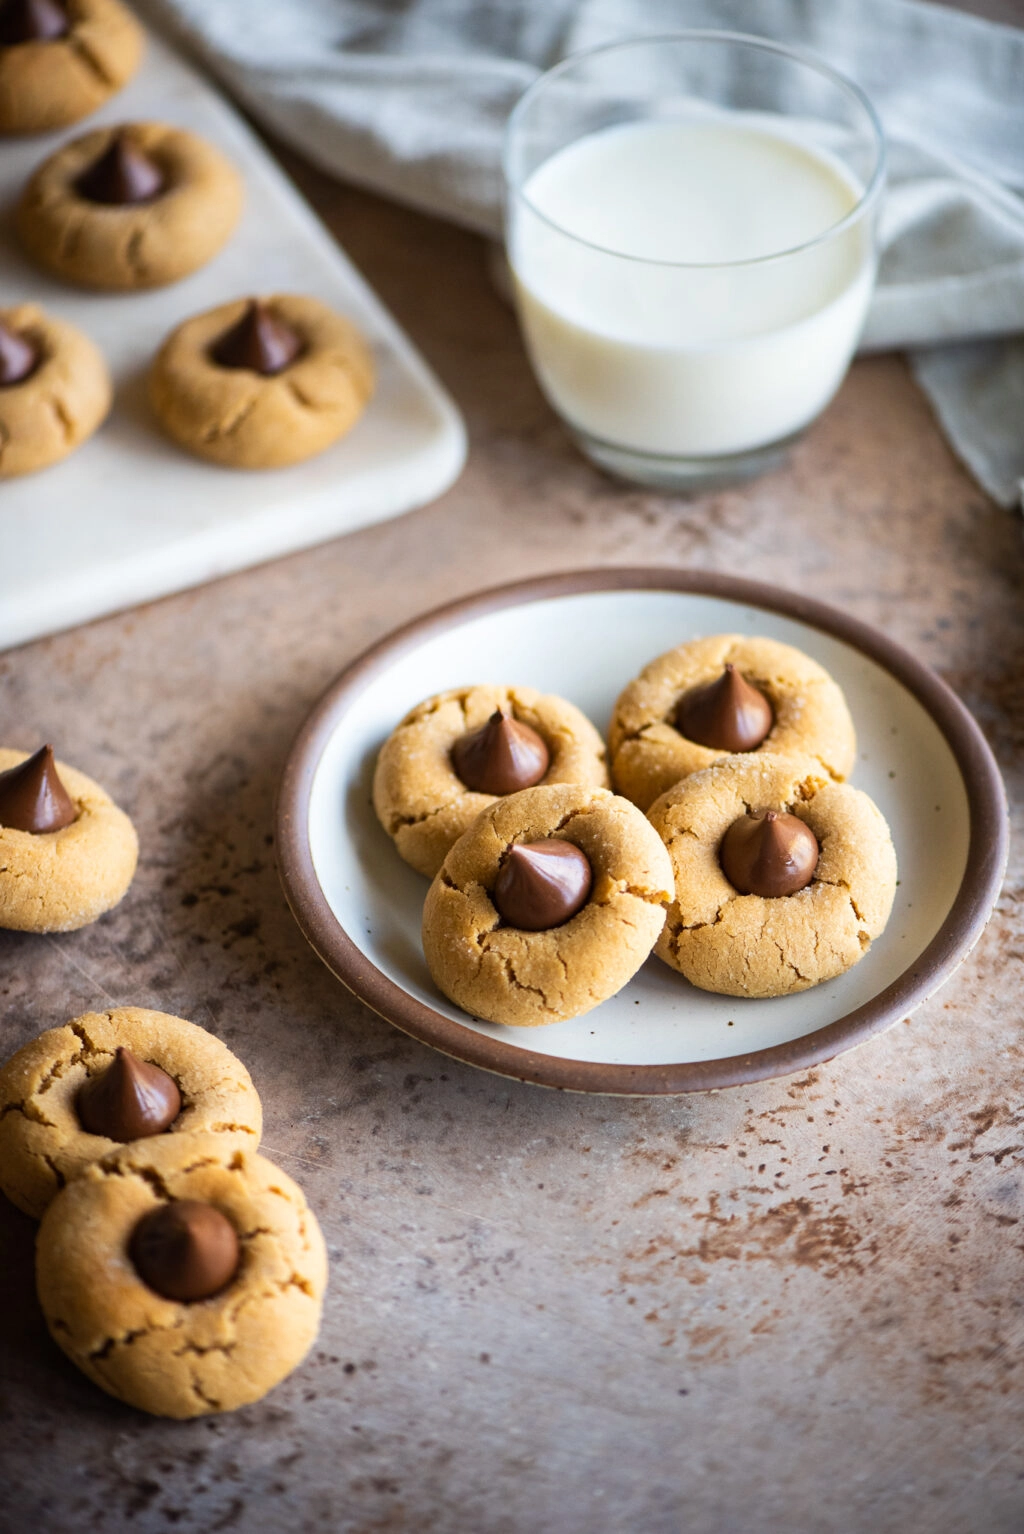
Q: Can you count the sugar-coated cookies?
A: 11